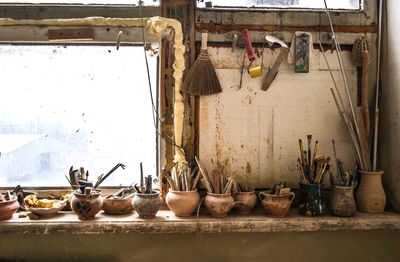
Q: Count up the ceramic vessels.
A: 12